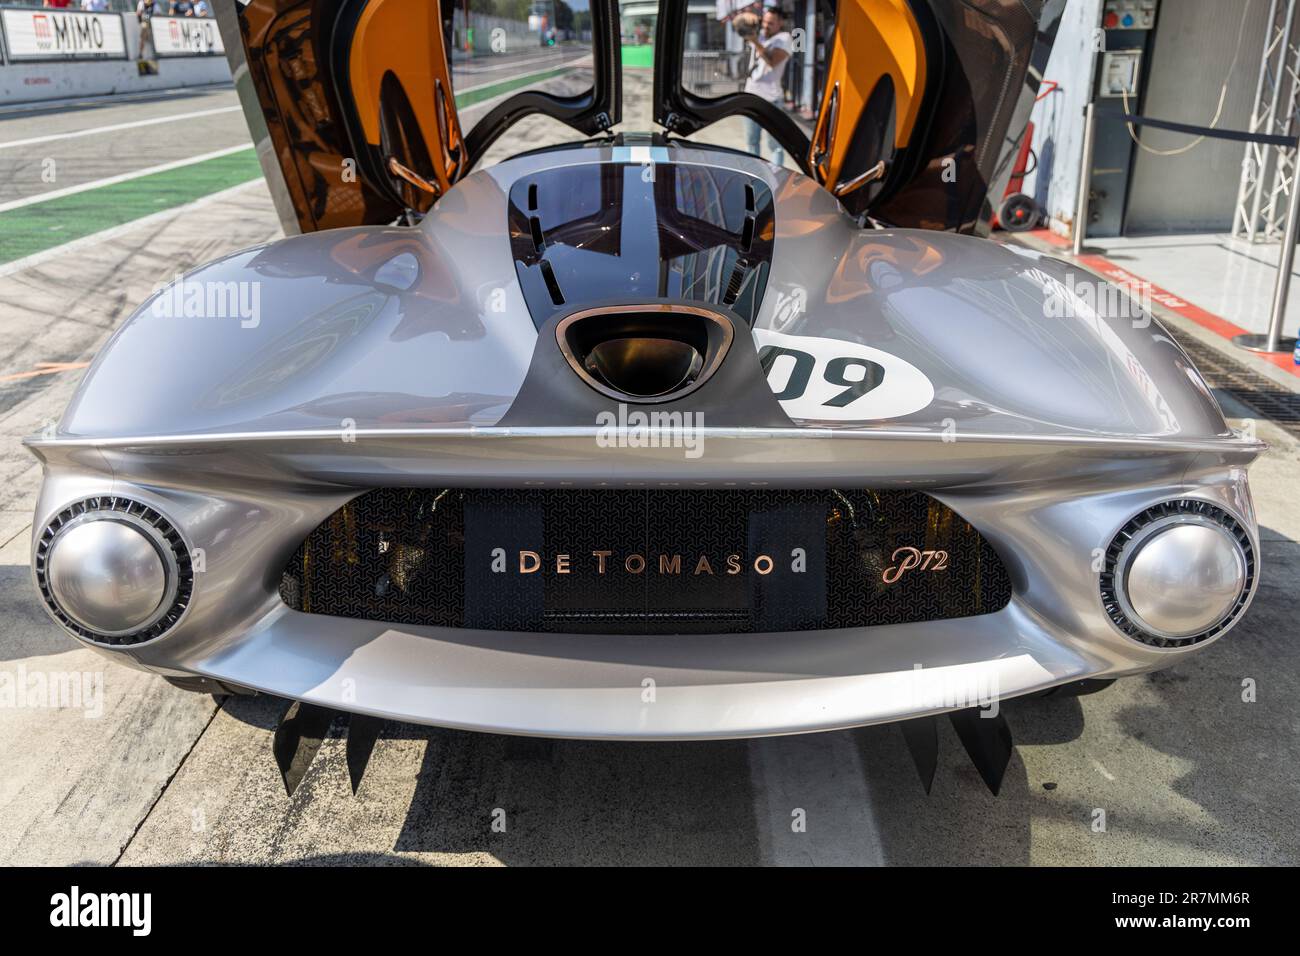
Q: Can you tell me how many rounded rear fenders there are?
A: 2